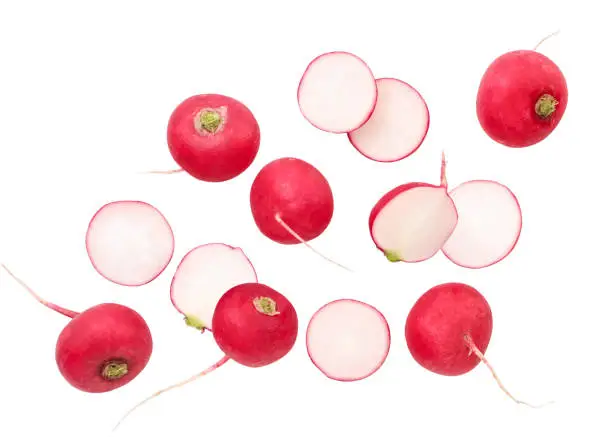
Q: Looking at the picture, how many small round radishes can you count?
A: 6